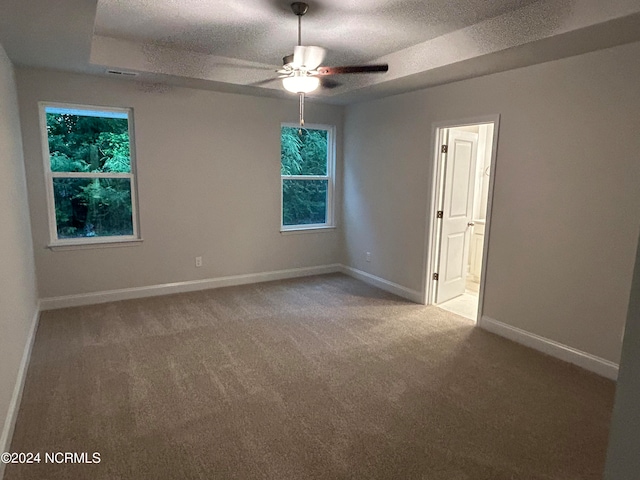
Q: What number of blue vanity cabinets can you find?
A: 0